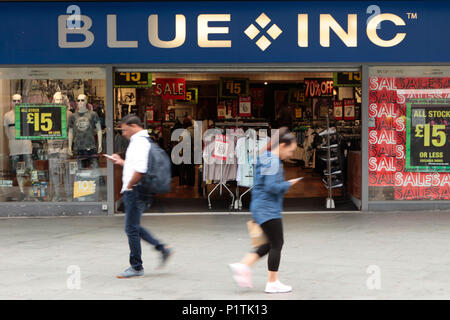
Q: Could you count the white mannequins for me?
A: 3